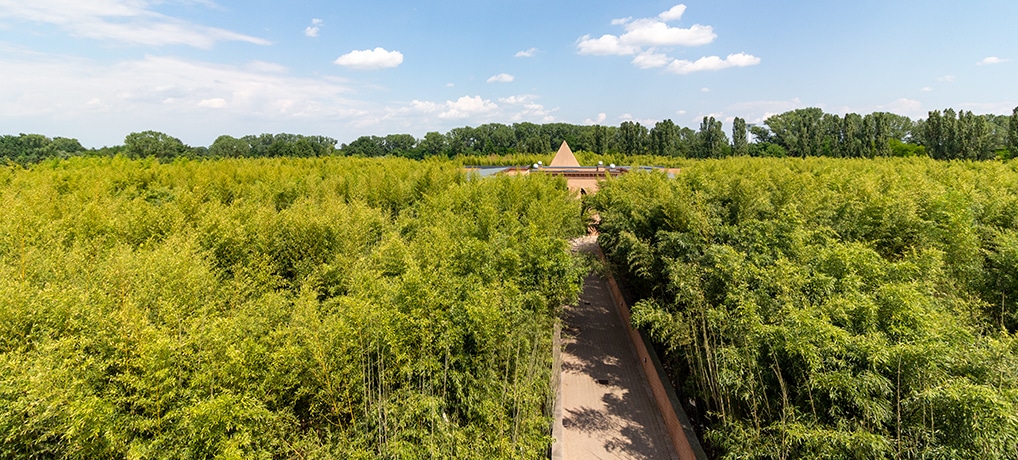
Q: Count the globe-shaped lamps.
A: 4